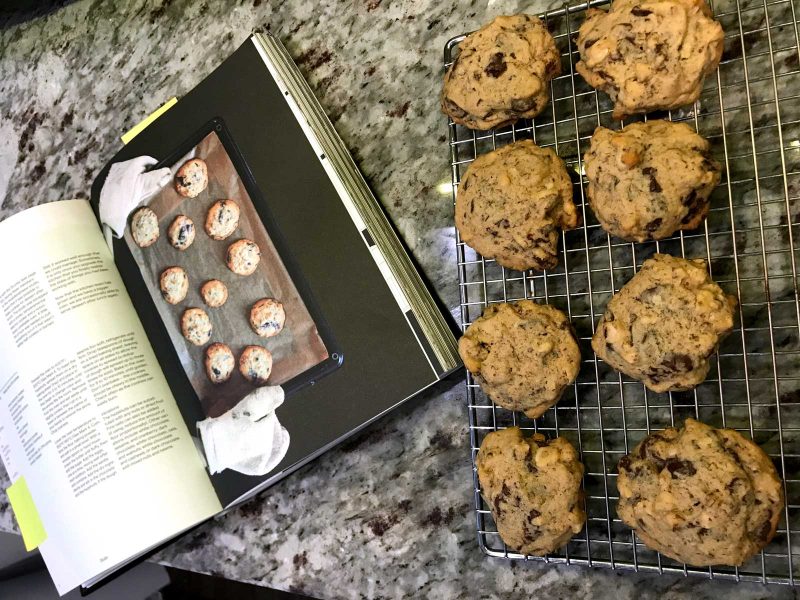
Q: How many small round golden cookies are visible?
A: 11